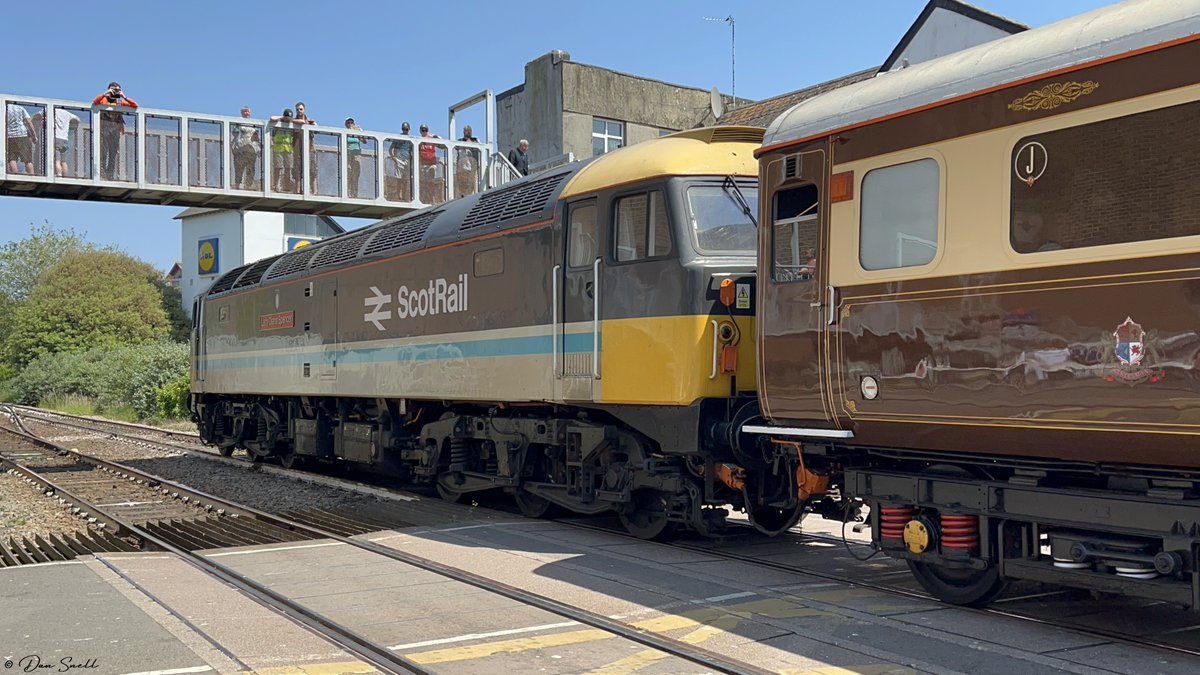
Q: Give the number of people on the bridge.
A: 11